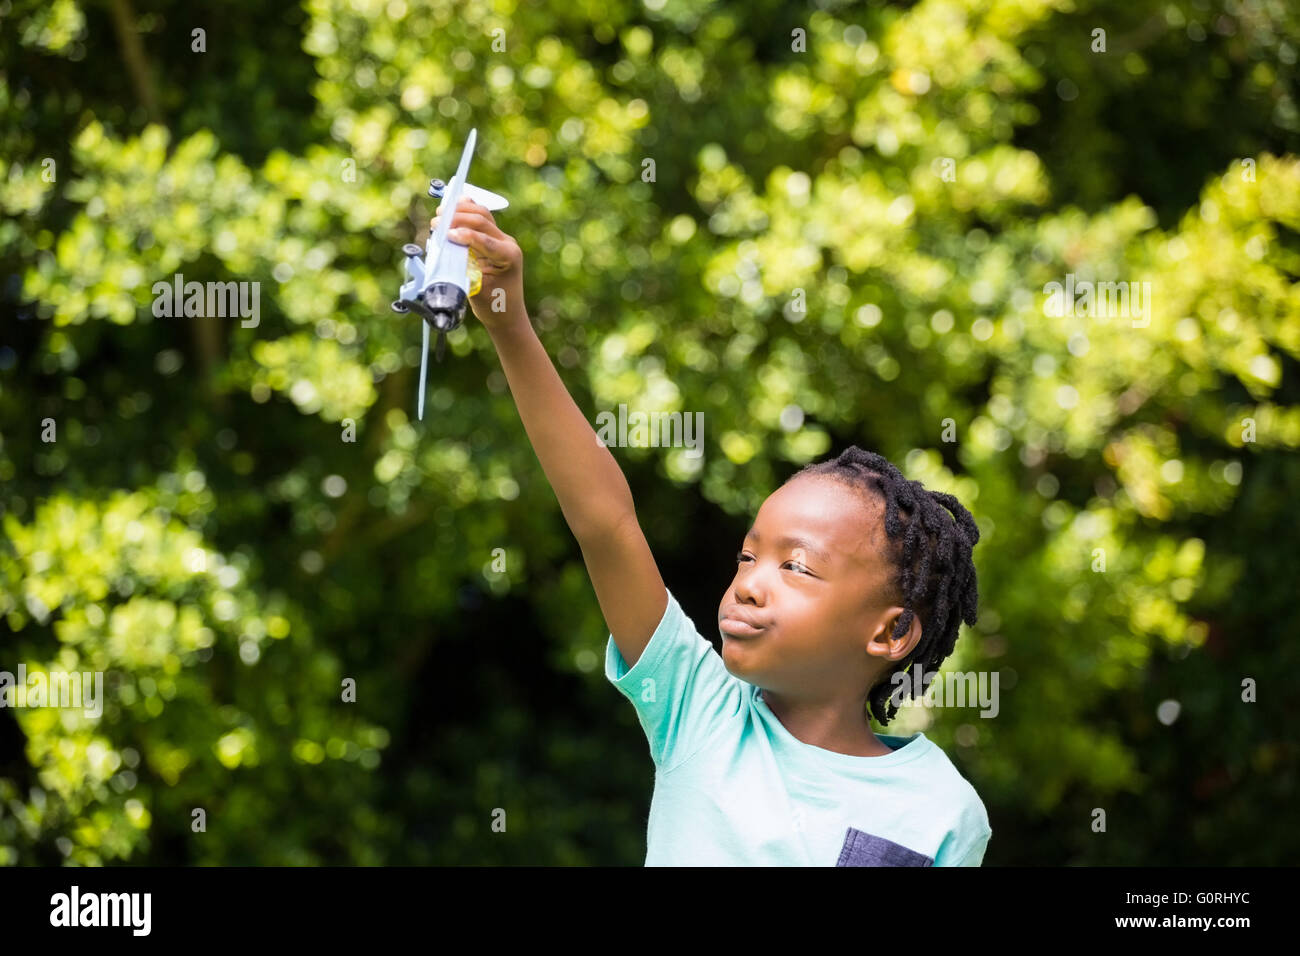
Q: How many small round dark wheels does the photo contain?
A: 4